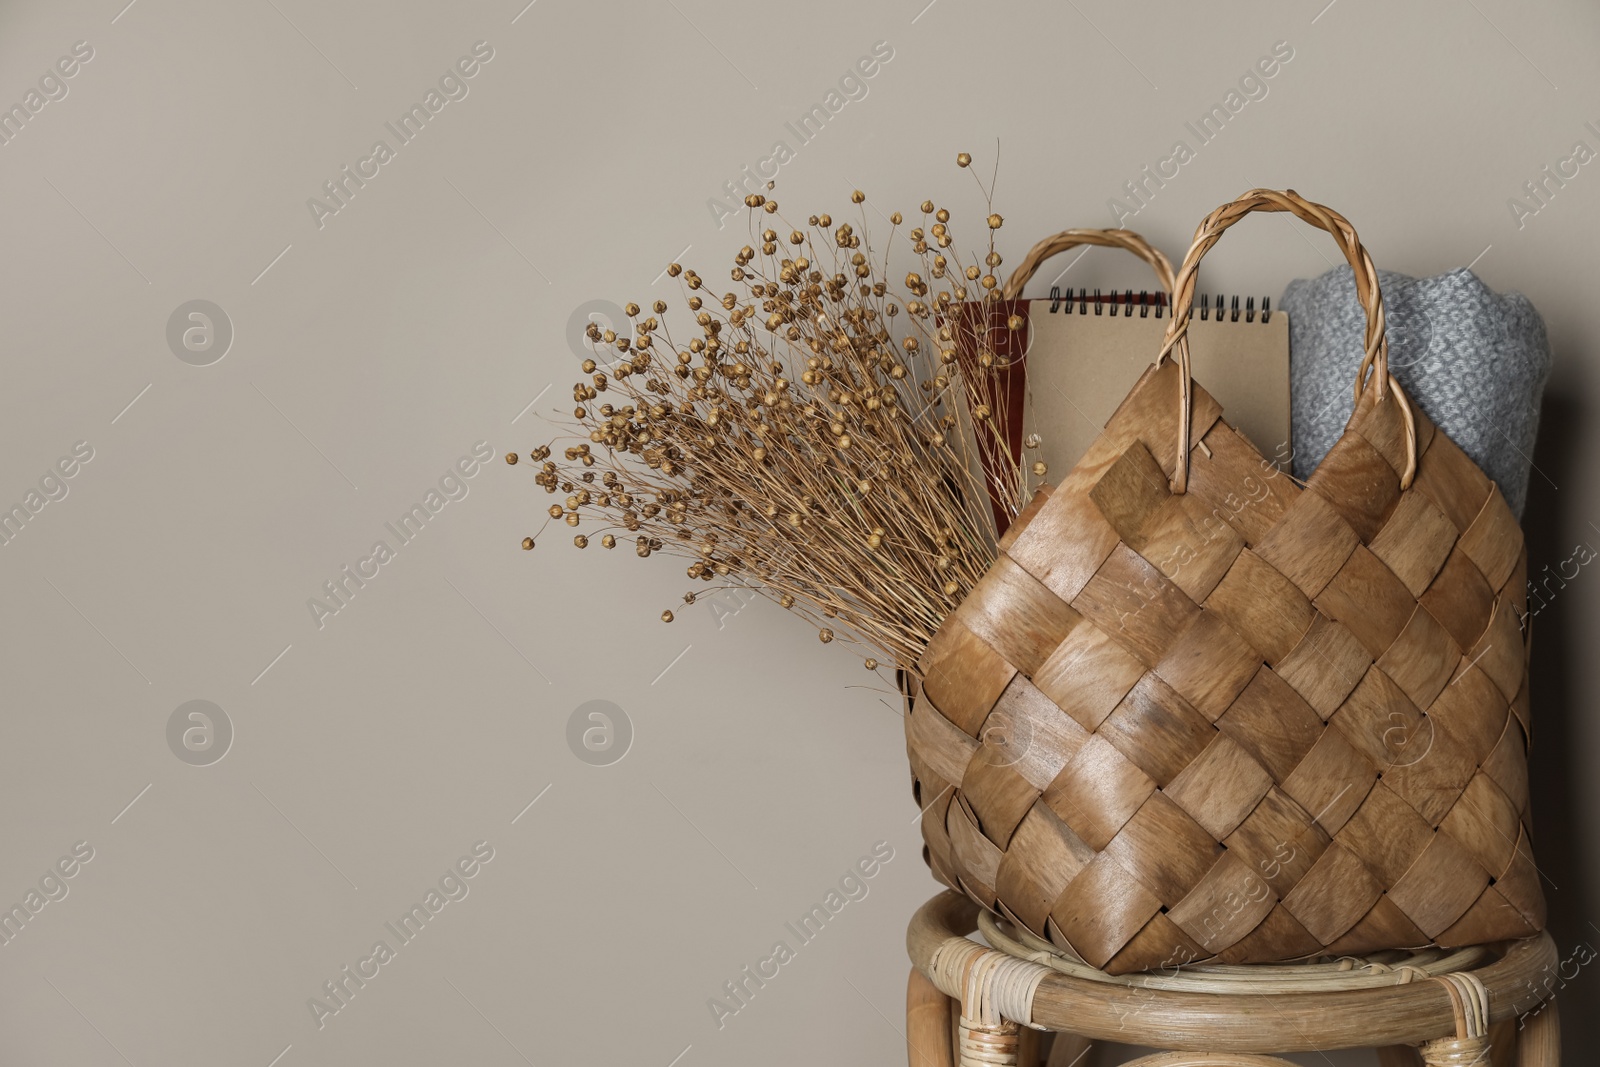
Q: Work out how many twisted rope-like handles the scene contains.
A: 2